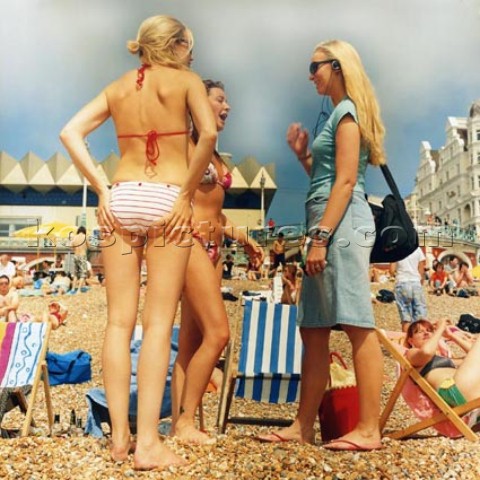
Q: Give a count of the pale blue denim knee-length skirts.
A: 1